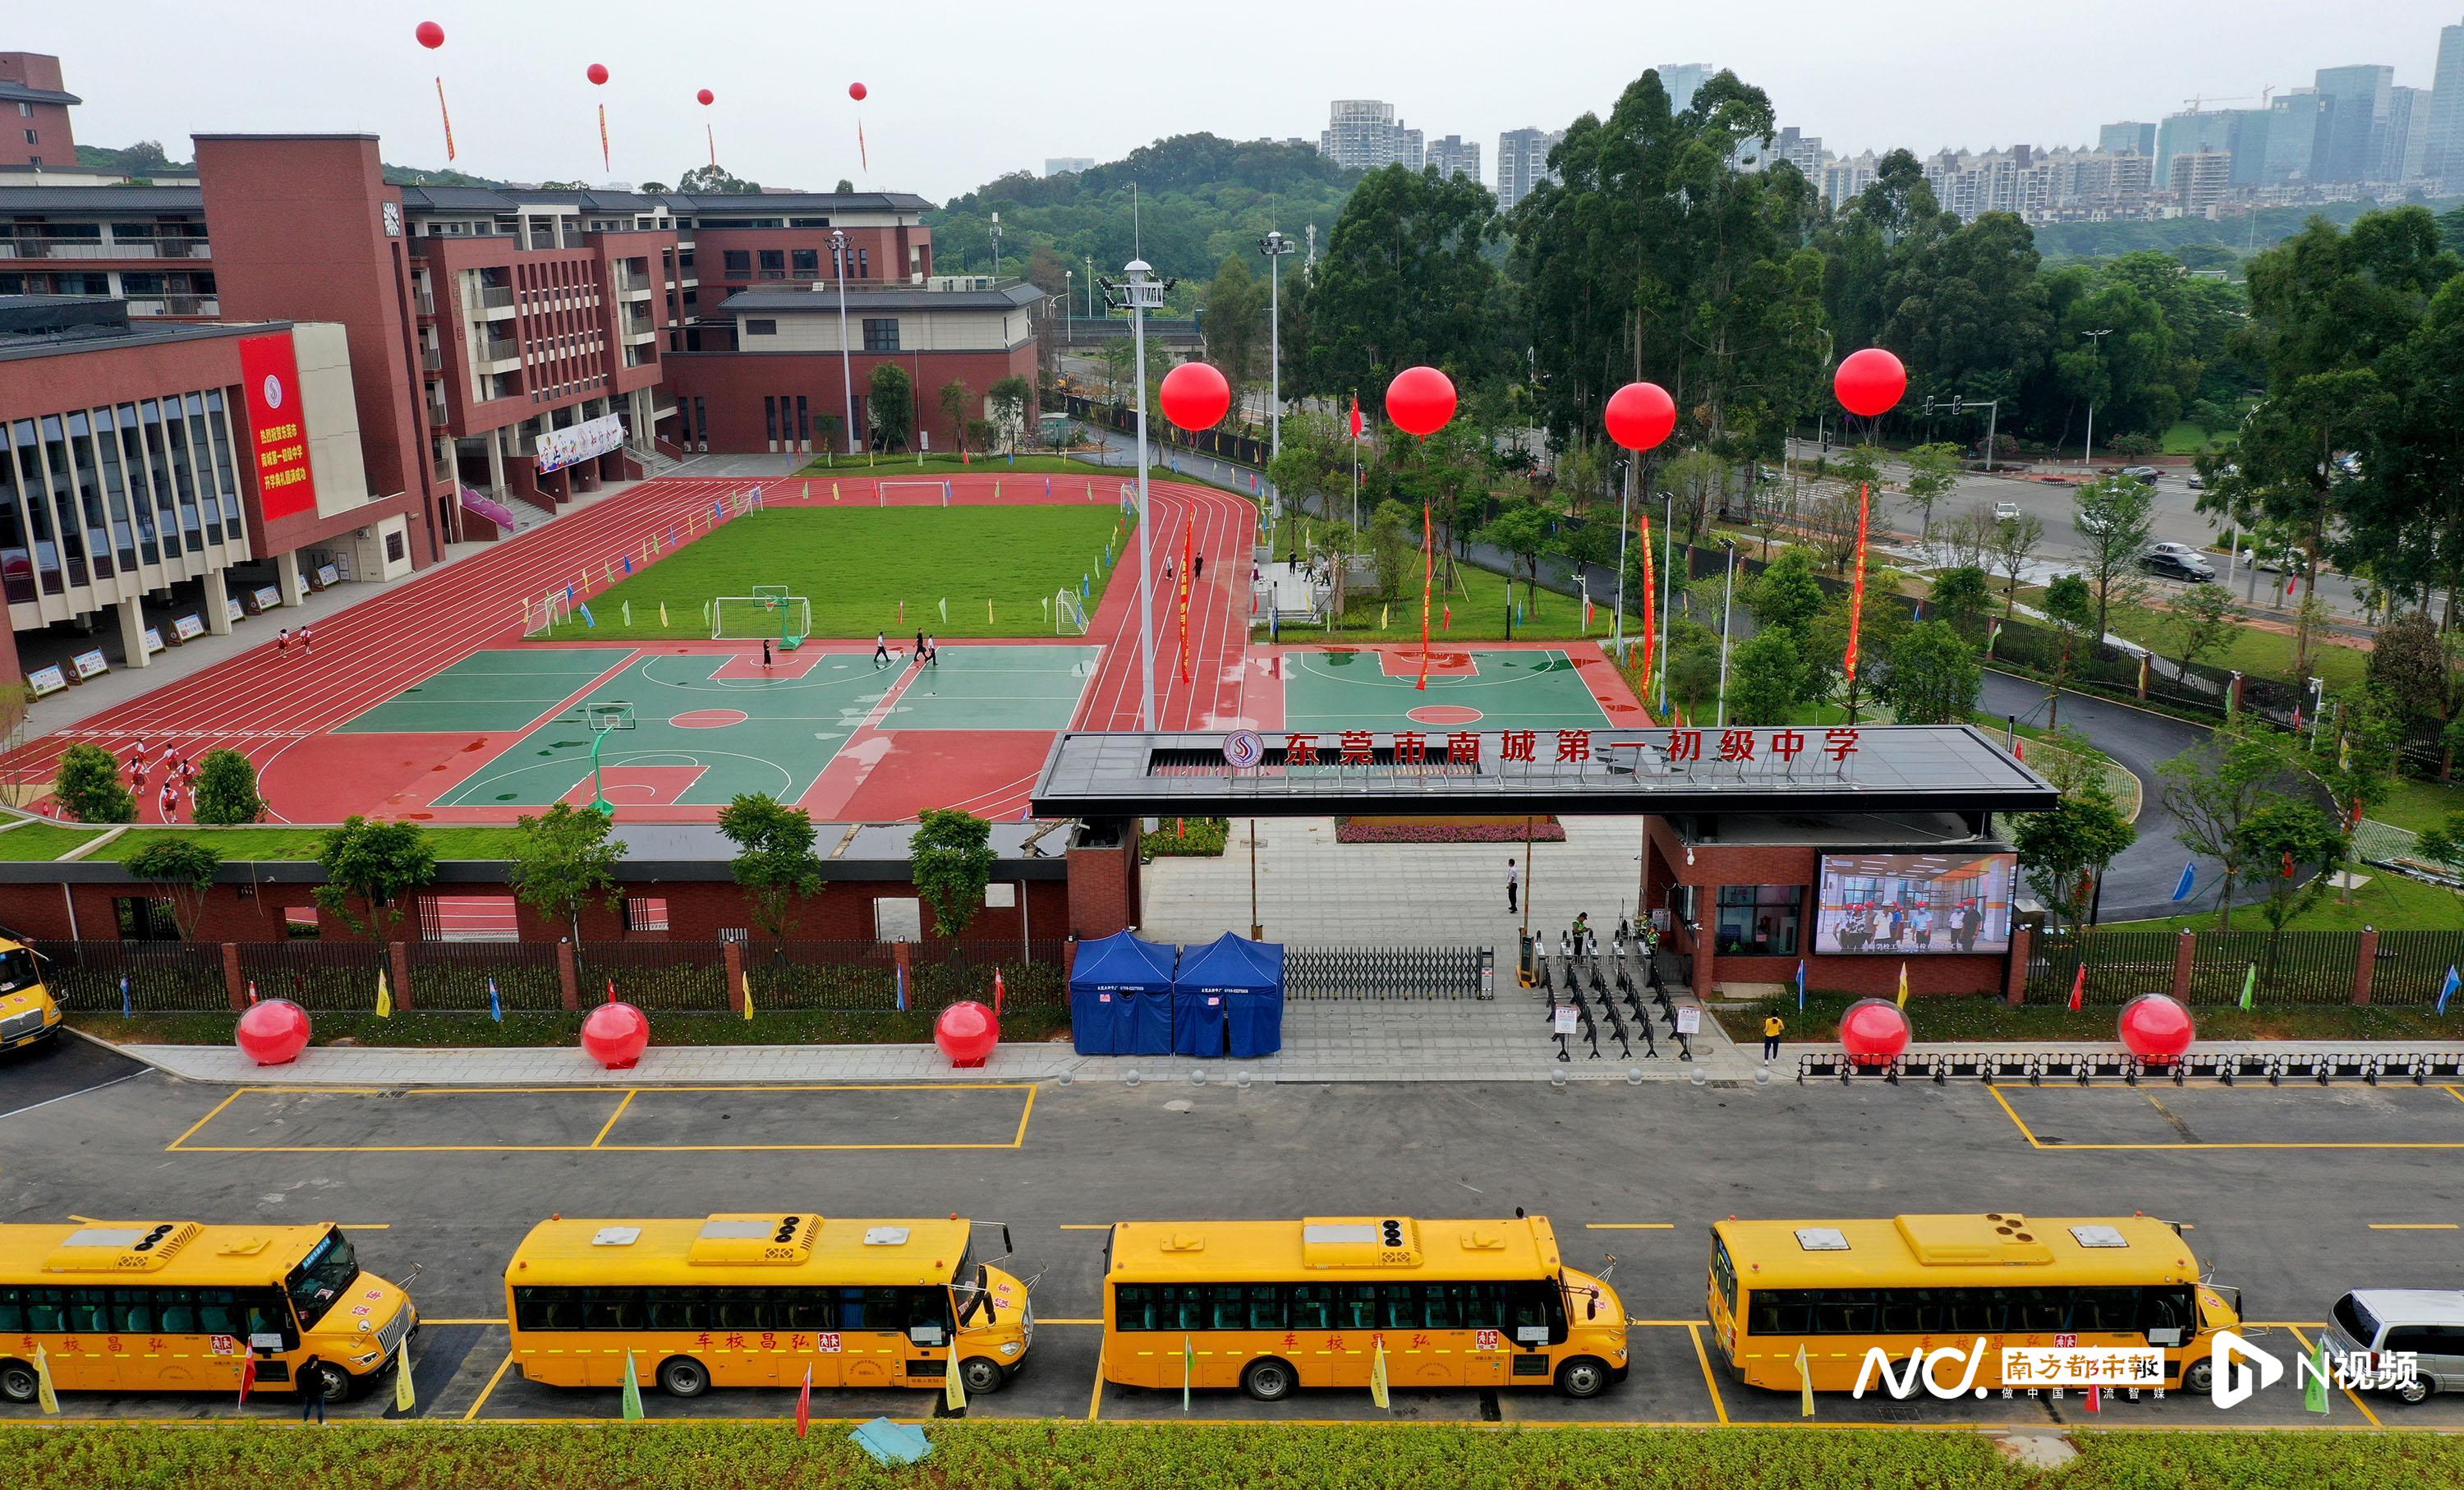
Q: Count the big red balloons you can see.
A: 13